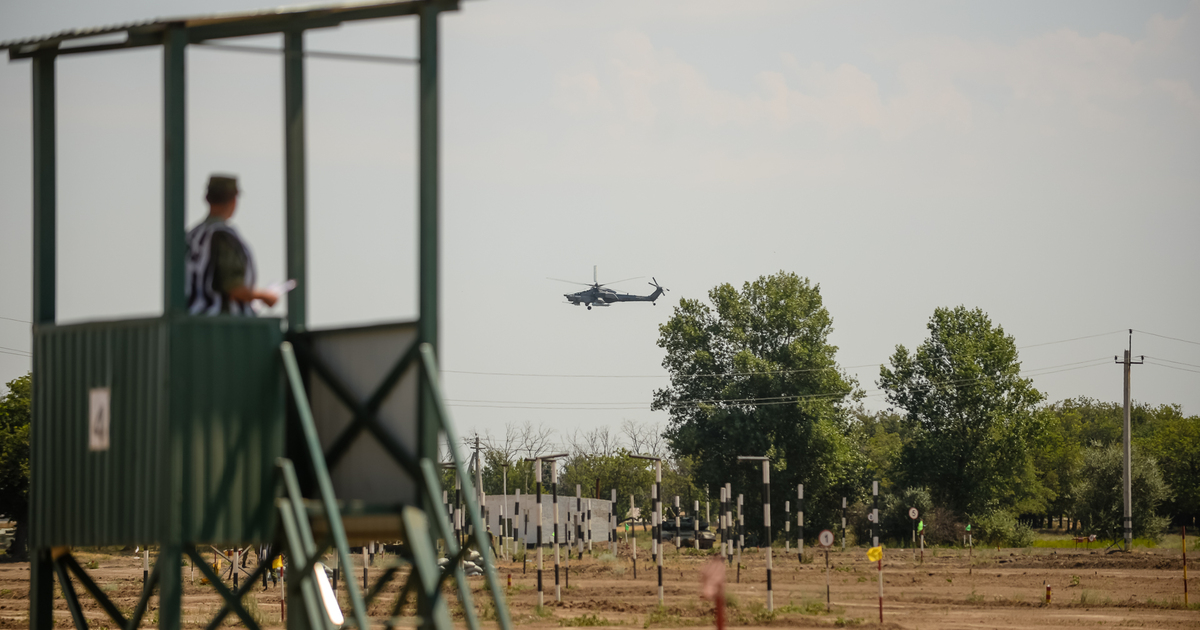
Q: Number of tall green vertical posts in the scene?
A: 4